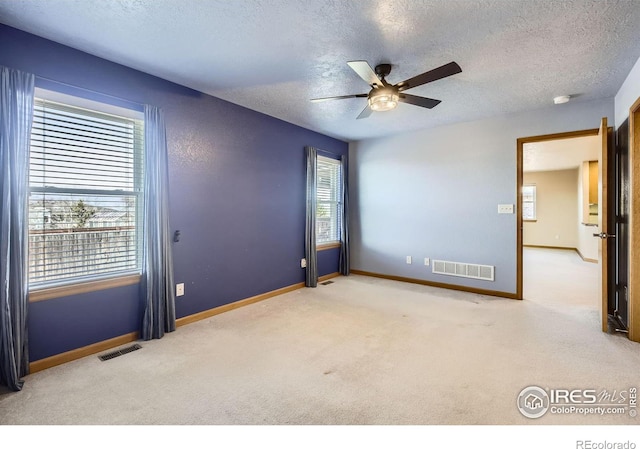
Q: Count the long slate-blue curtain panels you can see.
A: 4